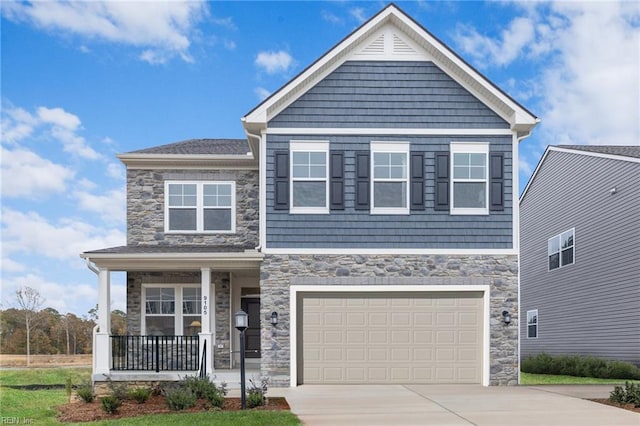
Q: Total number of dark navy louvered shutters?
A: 6